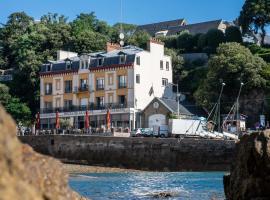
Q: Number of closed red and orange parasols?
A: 4